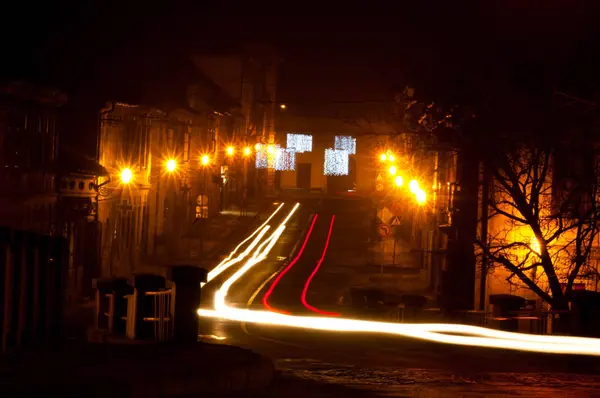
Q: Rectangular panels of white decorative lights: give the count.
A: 5